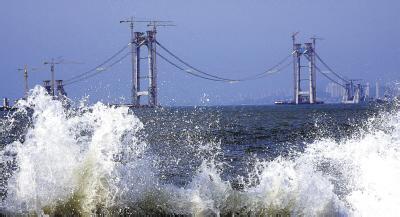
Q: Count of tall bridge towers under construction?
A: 2